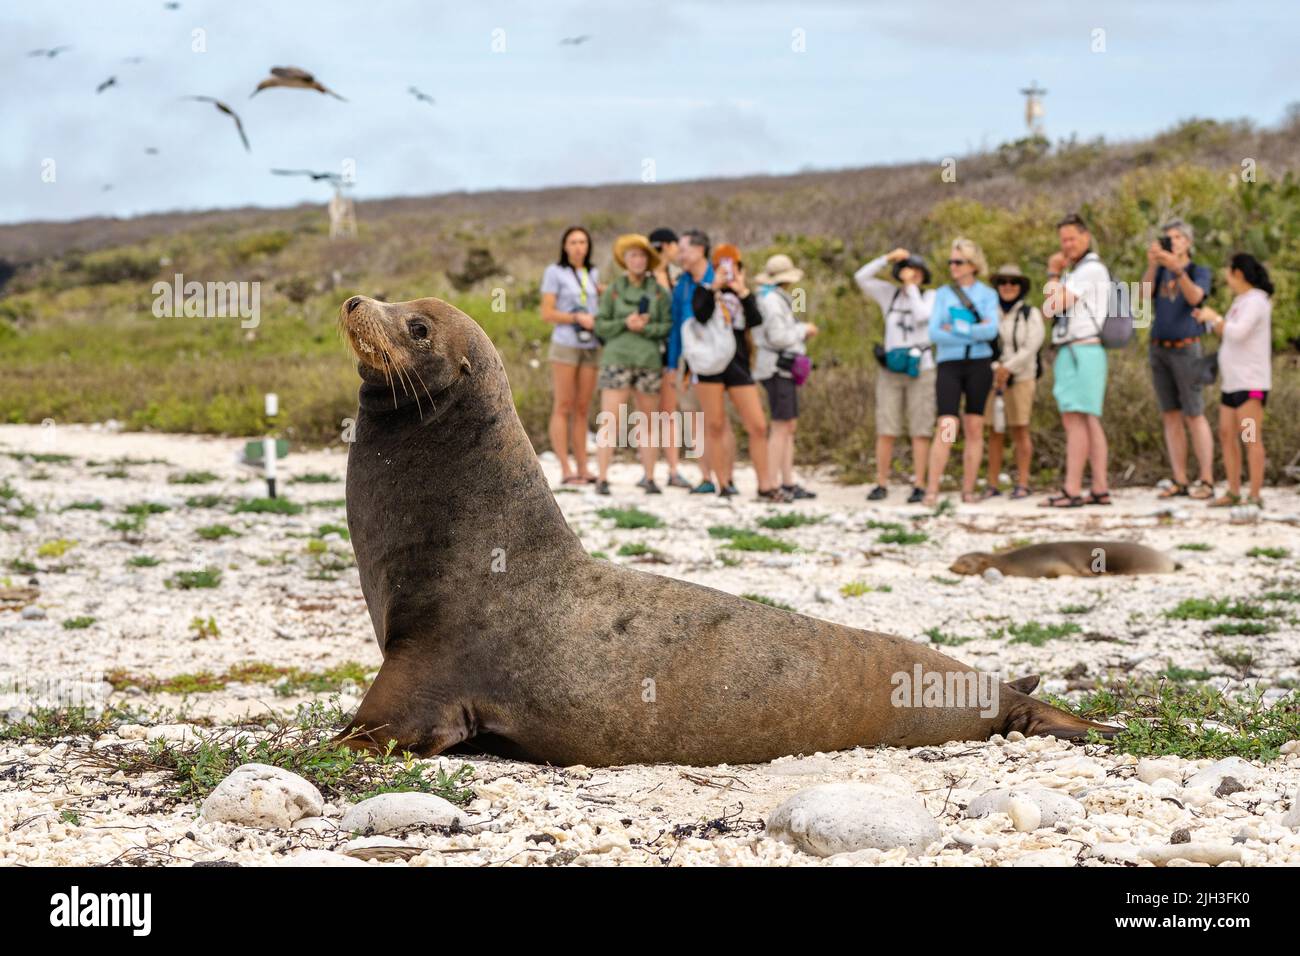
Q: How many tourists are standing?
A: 12